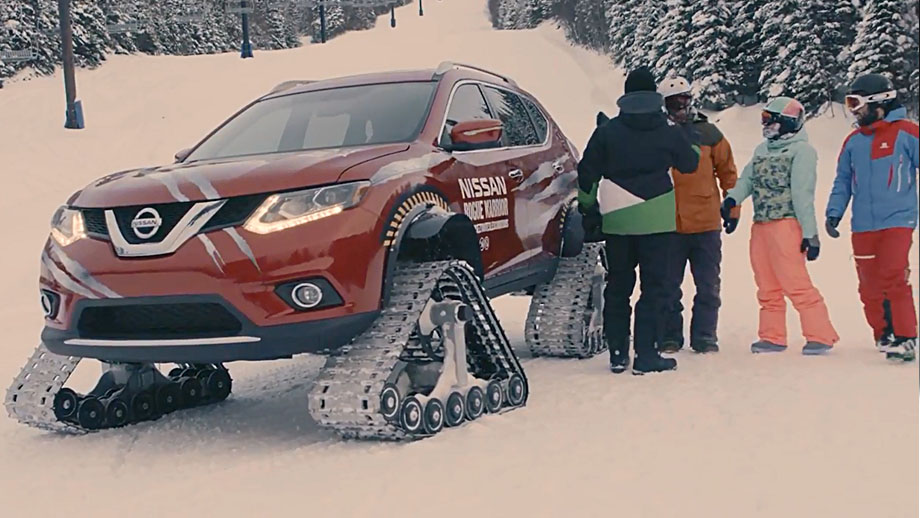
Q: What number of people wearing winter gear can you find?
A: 4